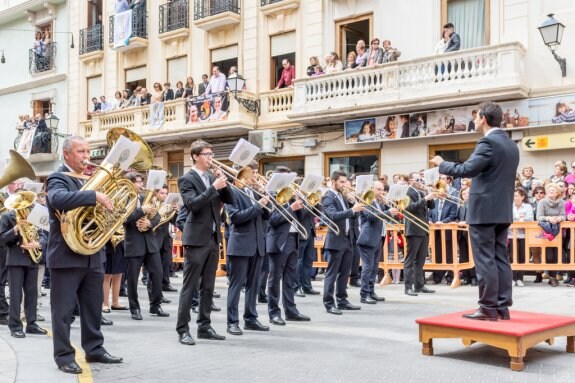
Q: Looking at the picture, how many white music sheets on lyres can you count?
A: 11